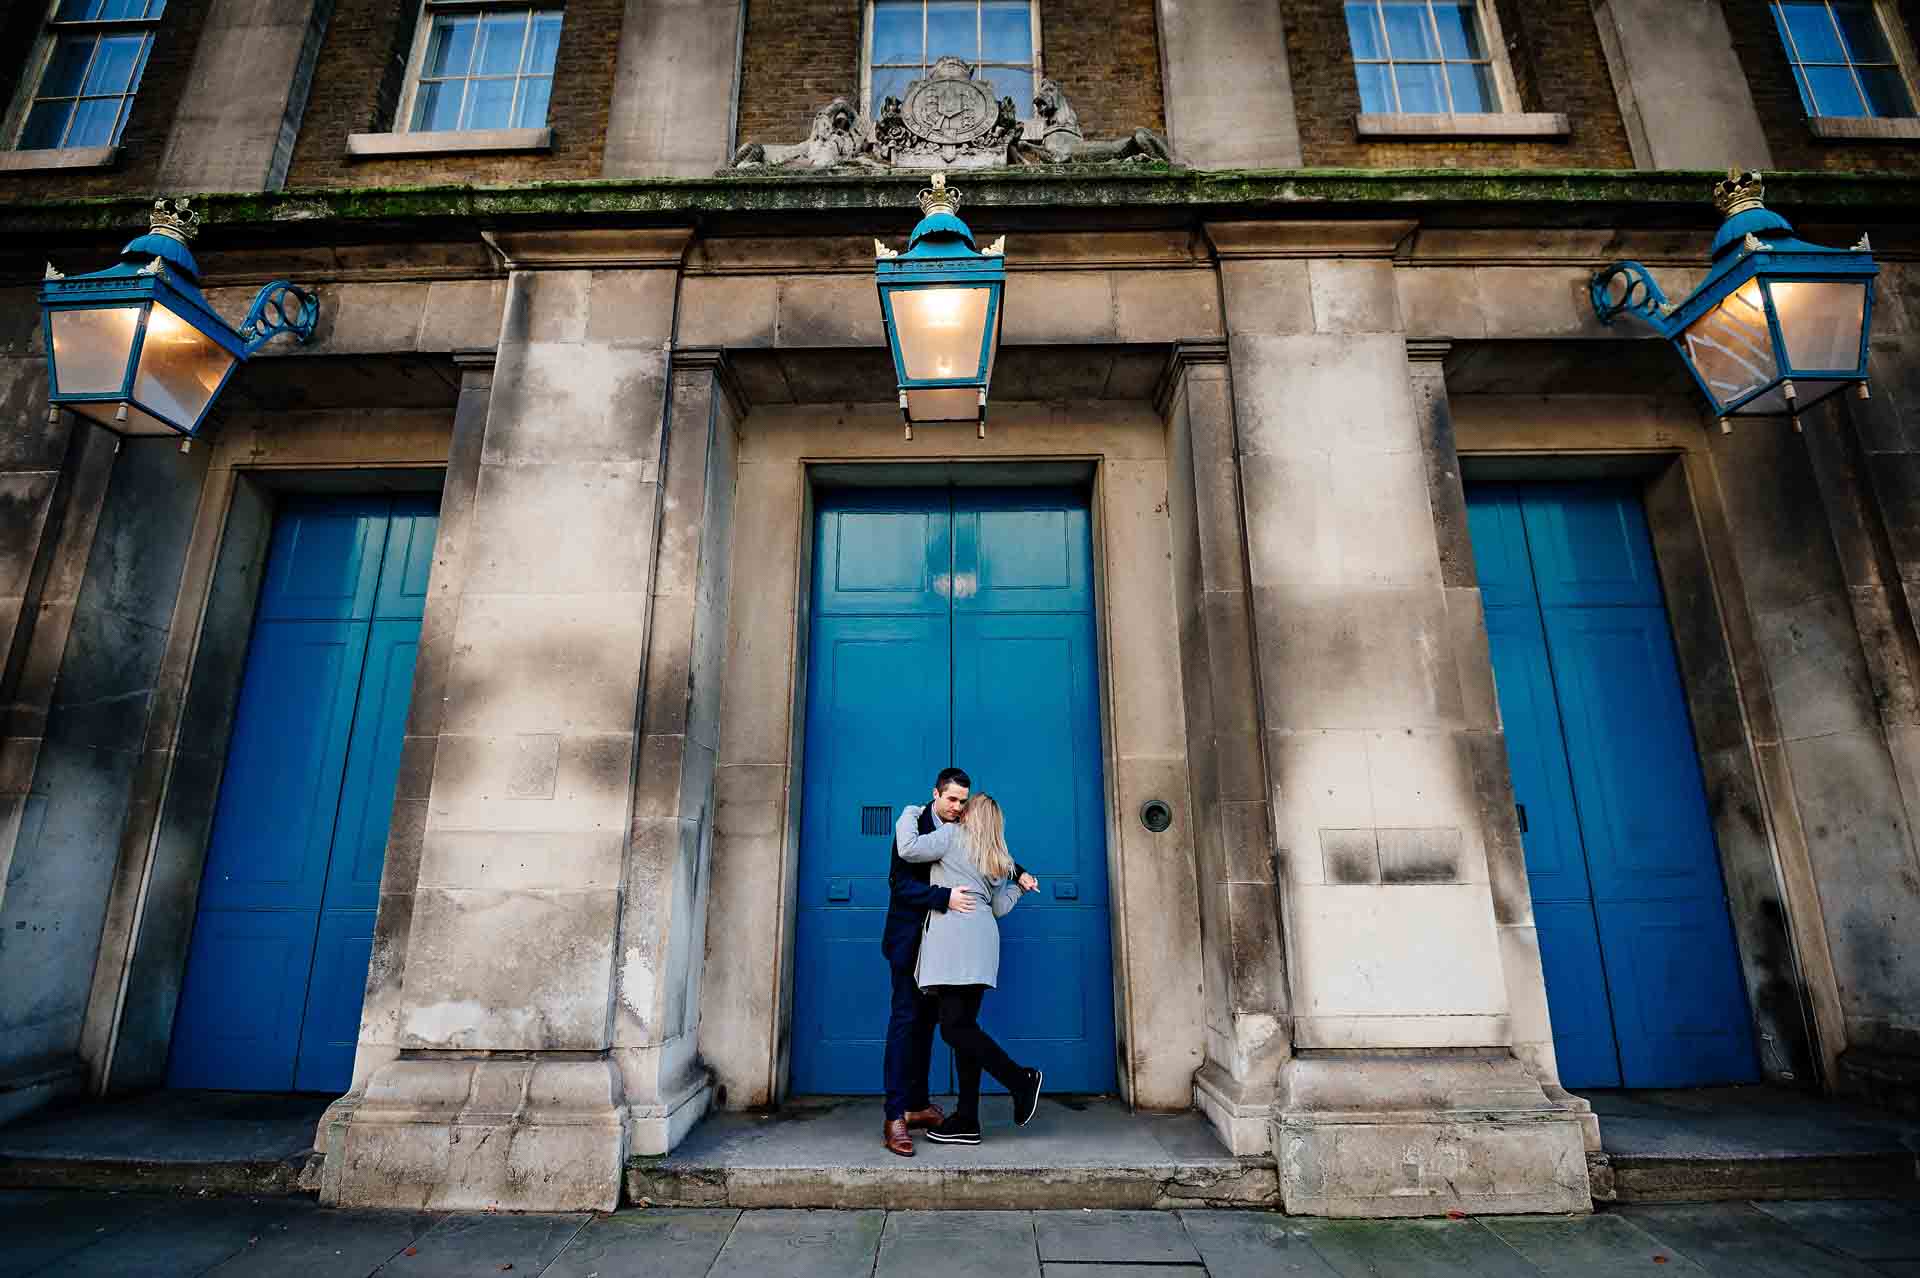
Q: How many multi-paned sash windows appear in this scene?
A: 5